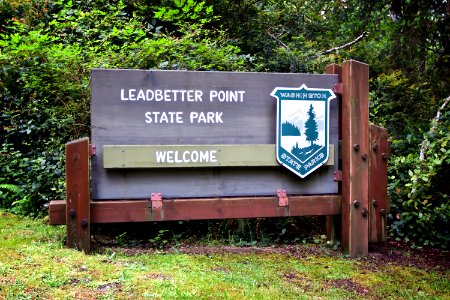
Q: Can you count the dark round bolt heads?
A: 10